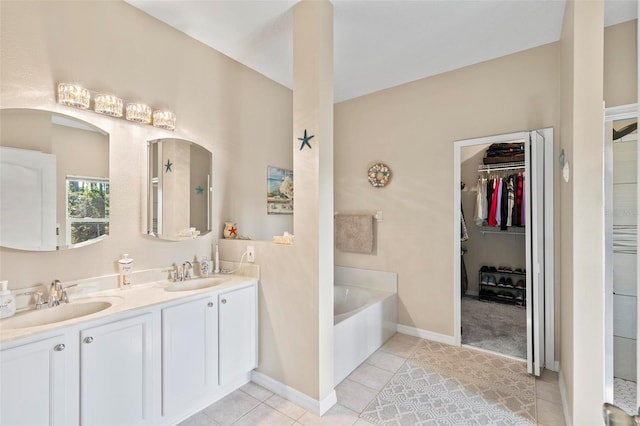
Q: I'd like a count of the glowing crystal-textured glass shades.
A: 4